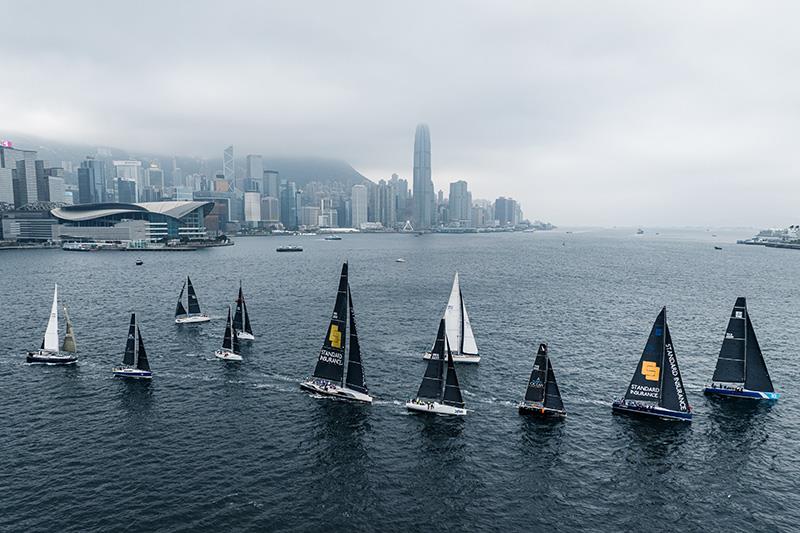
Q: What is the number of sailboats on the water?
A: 11